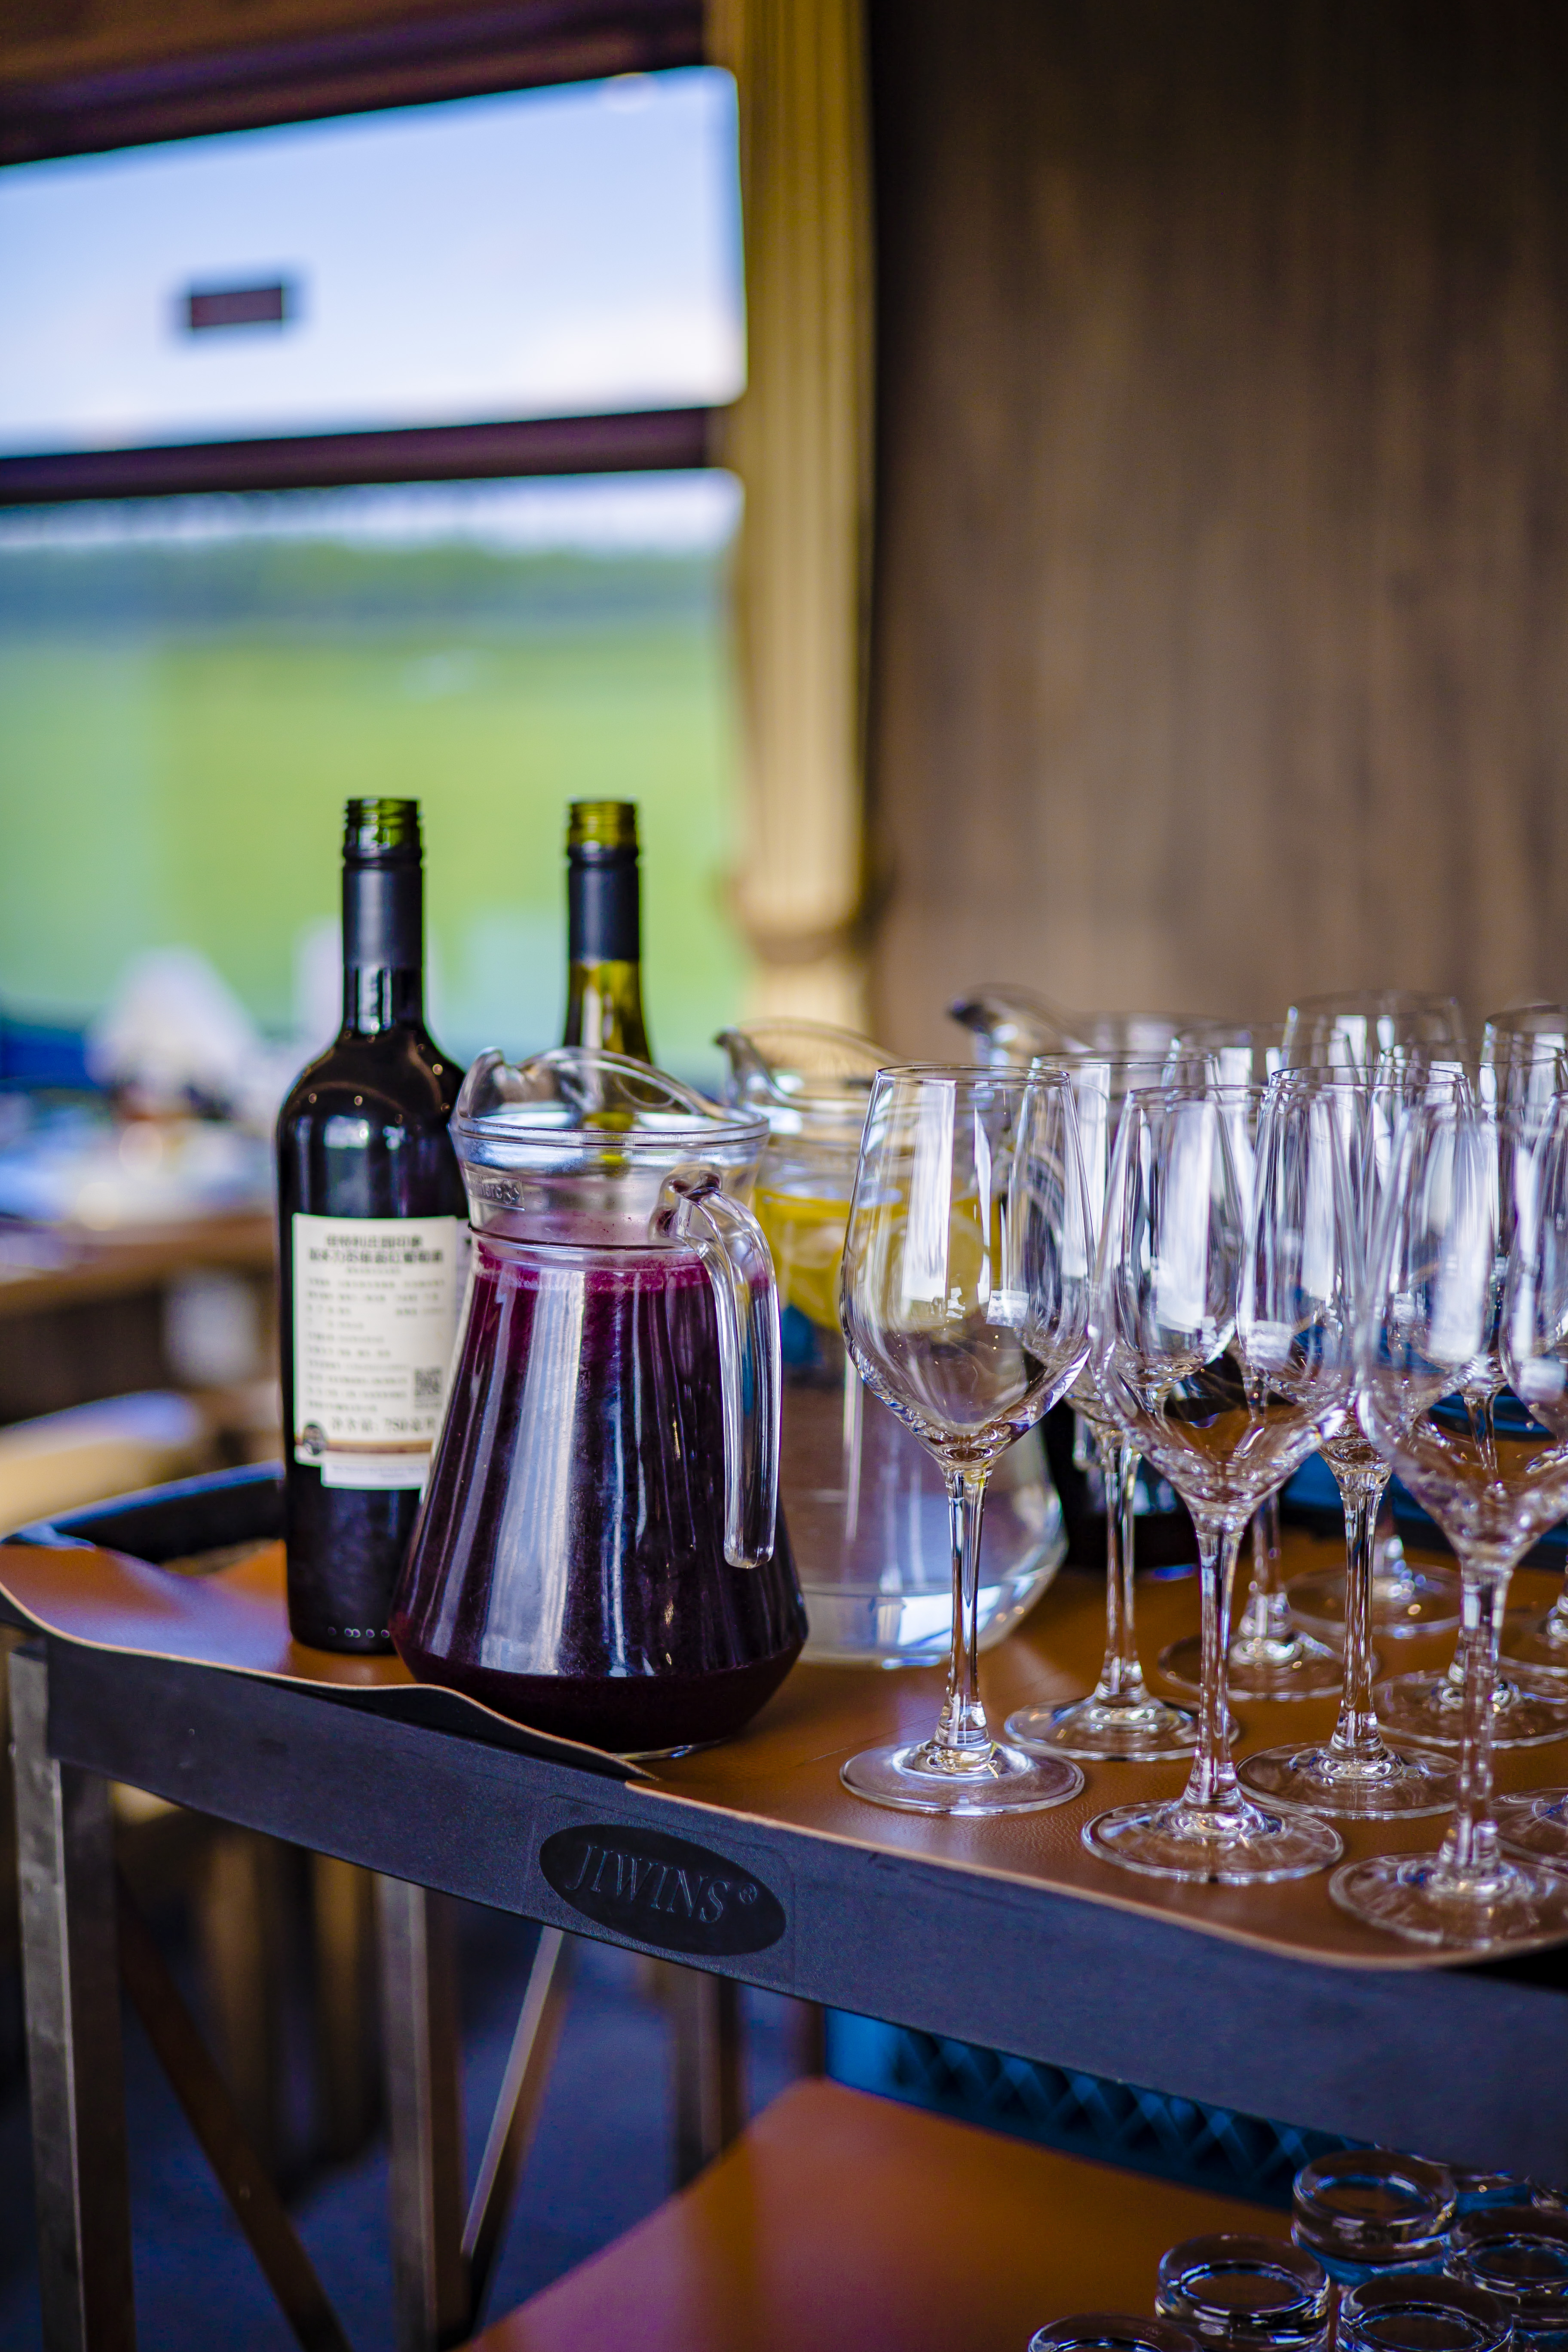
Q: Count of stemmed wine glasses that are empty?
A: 10